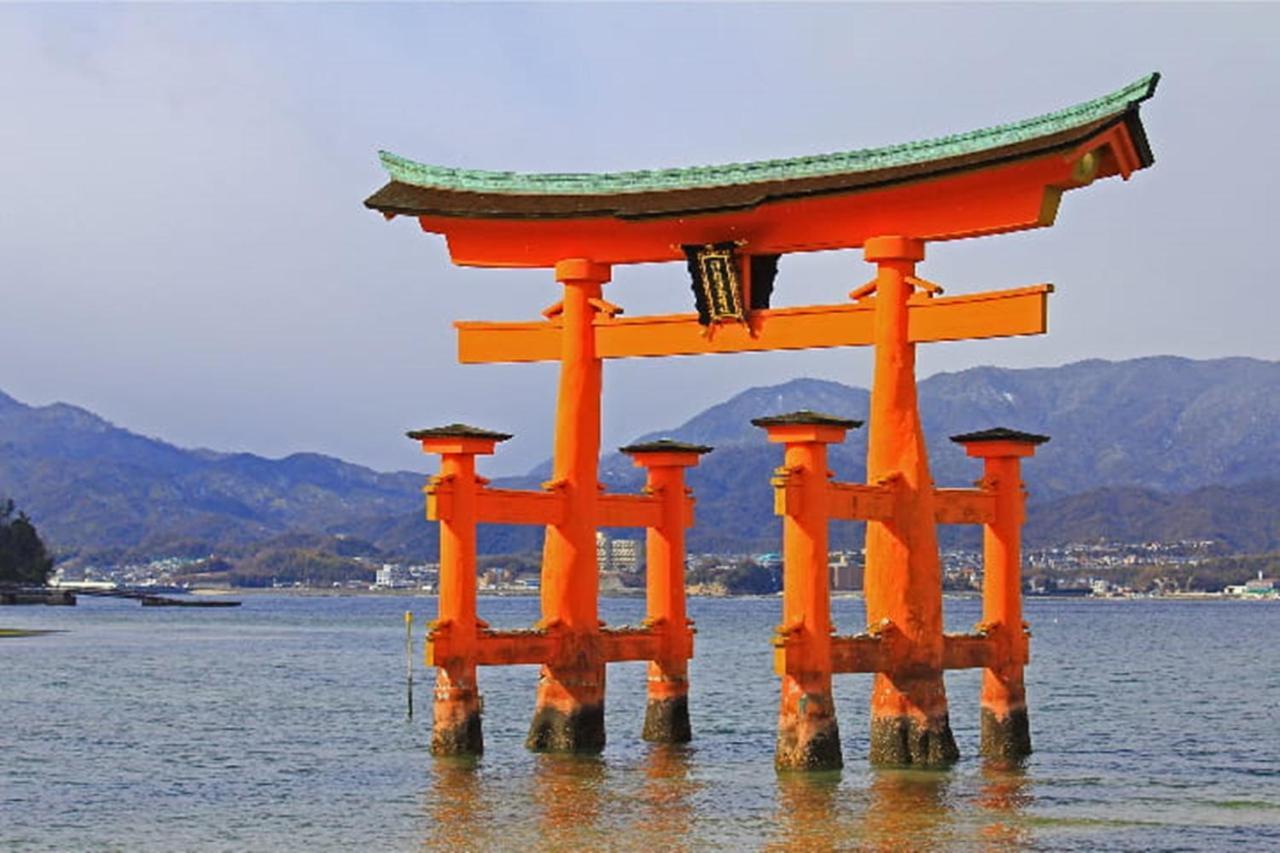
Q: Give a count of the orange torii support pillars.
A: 6